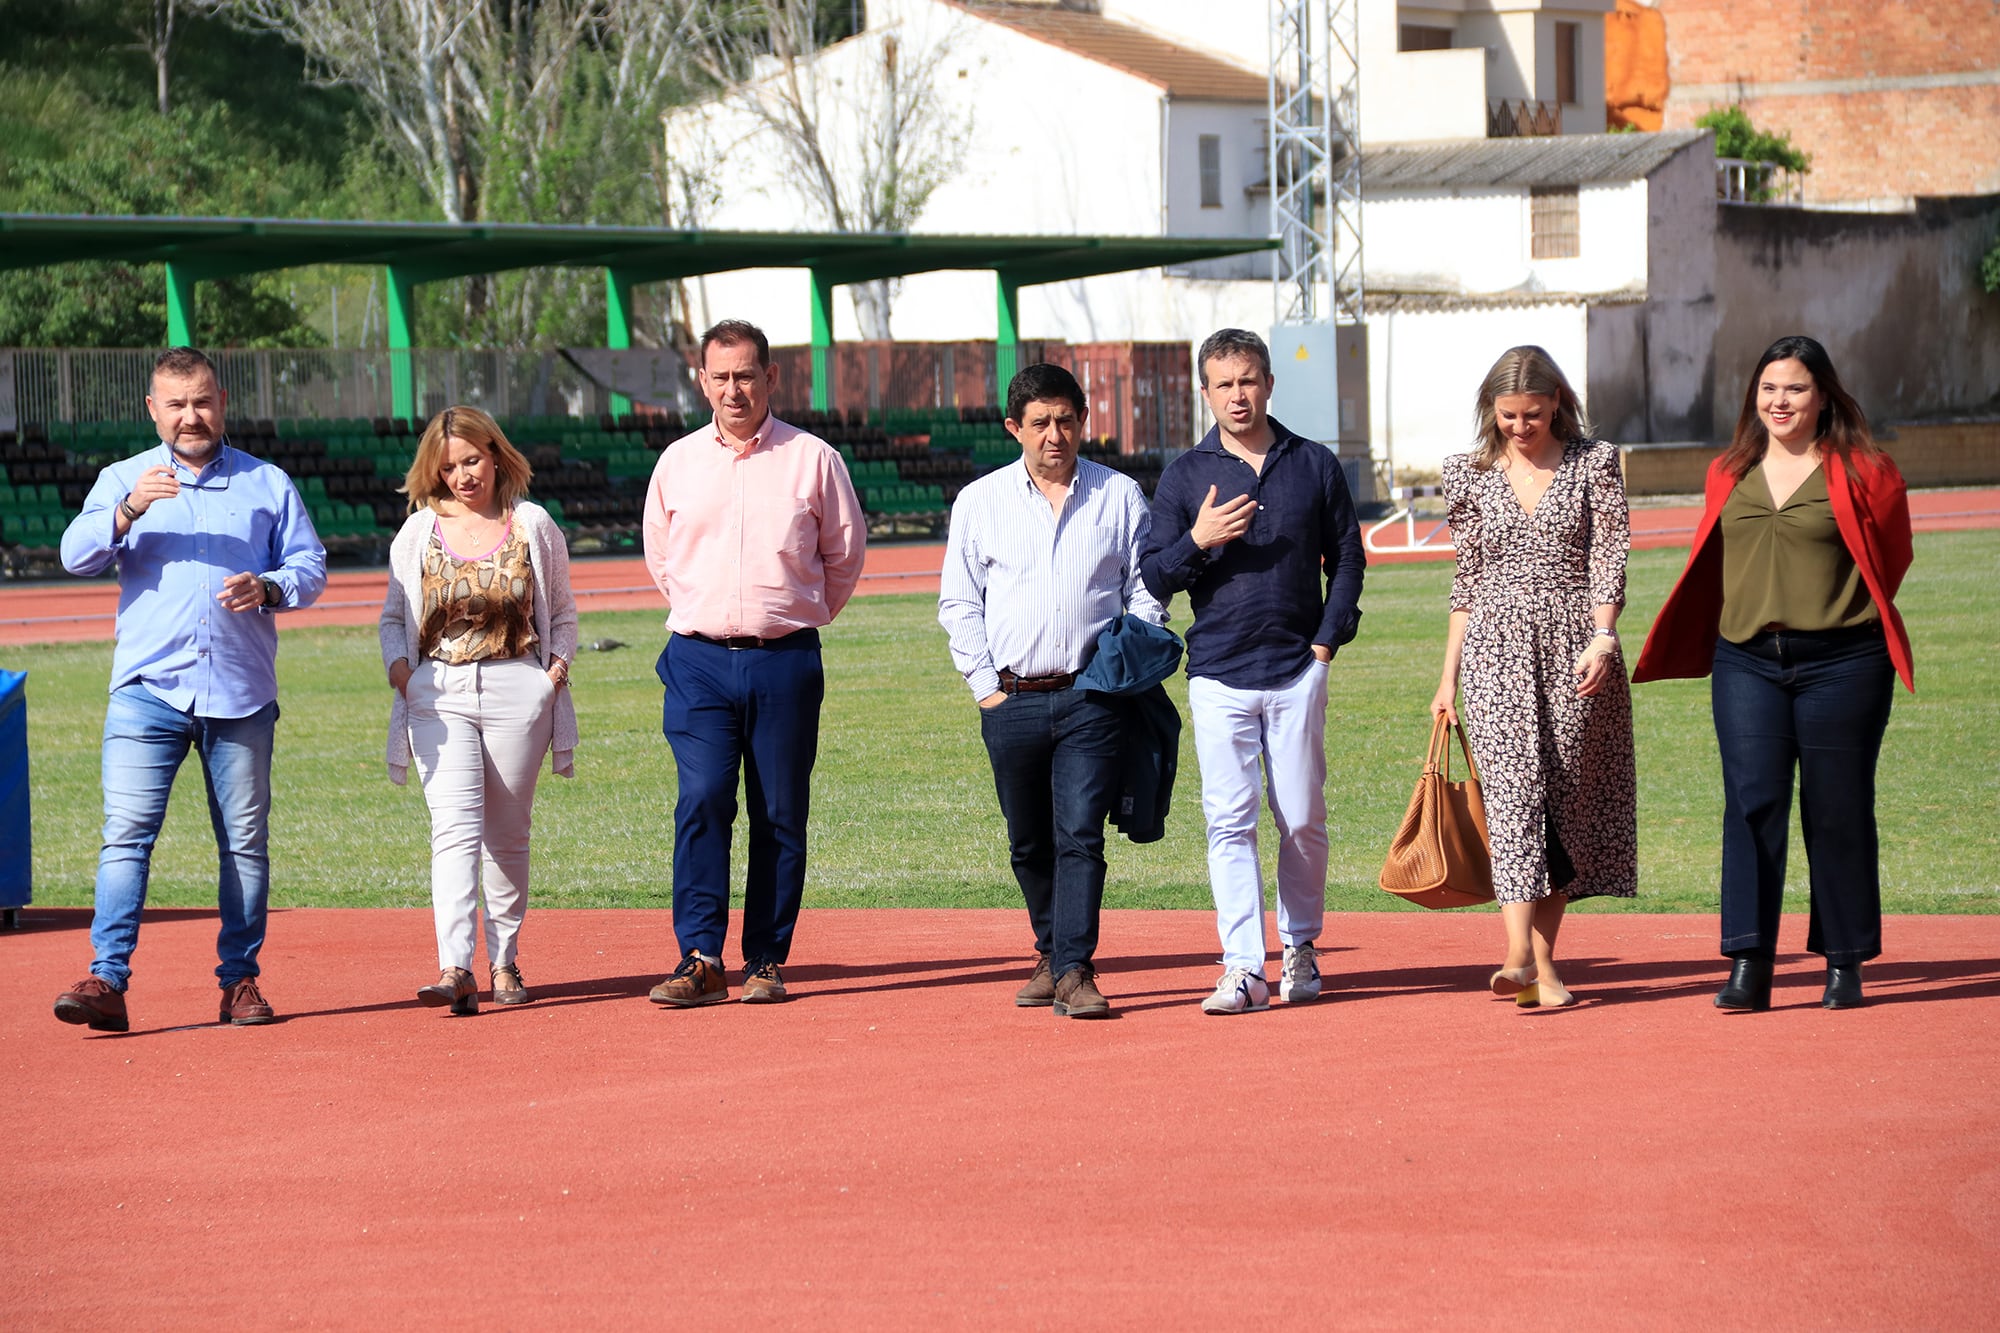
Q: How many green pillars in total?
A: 5